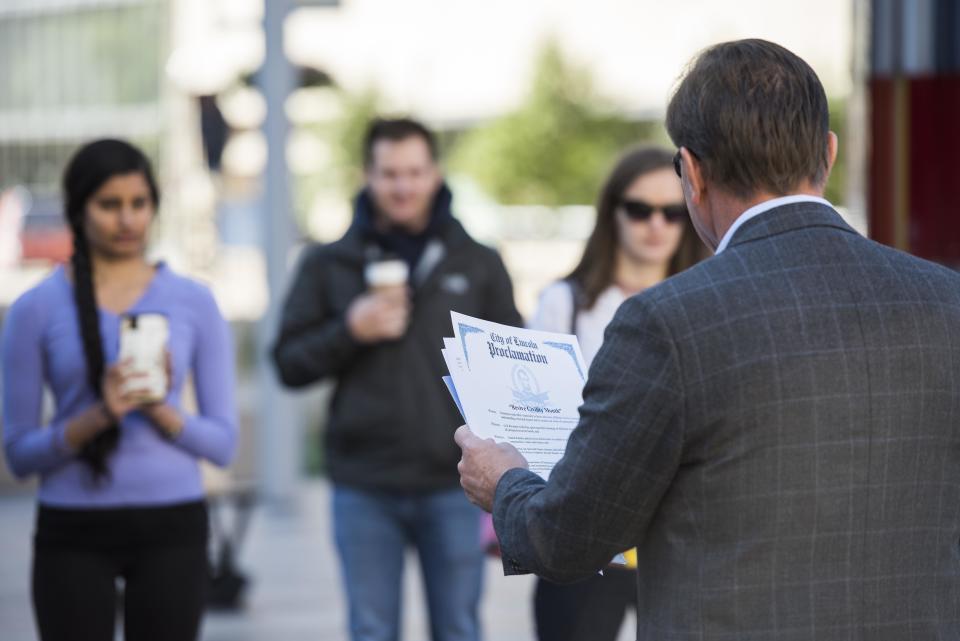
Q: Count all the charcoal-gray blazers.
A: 1